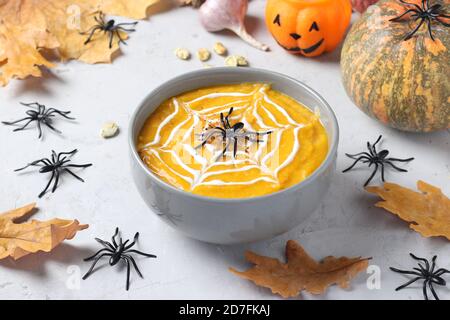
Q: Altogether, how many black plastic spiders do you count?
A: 8